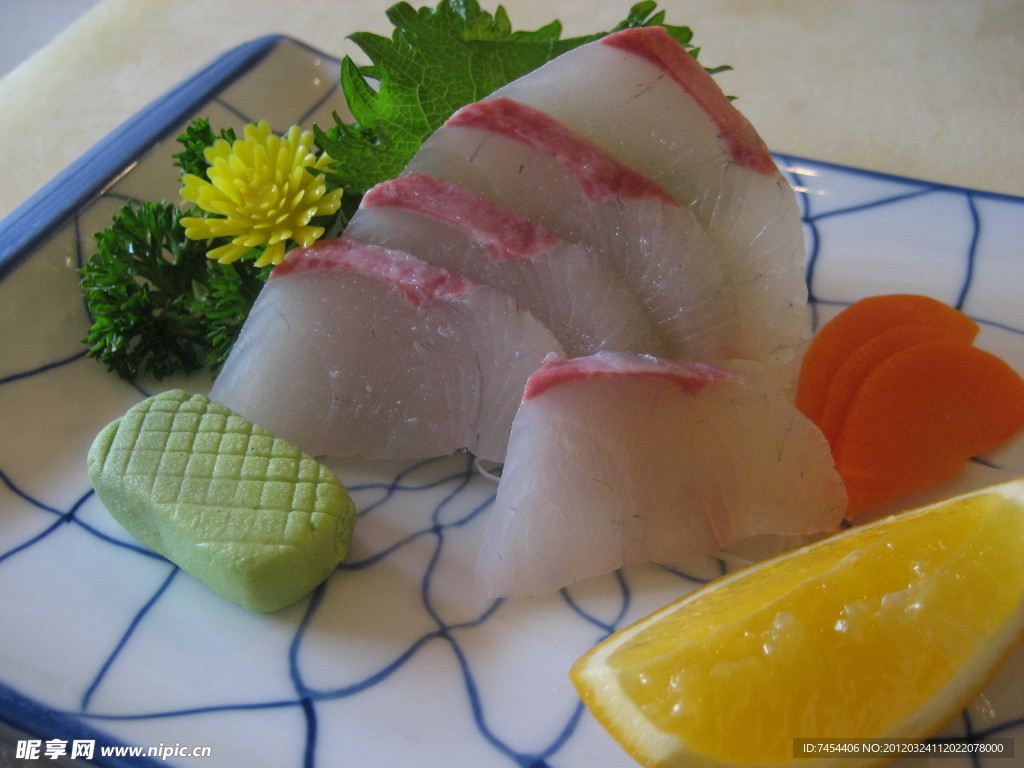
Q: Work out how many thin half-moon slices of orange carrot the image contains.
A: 3